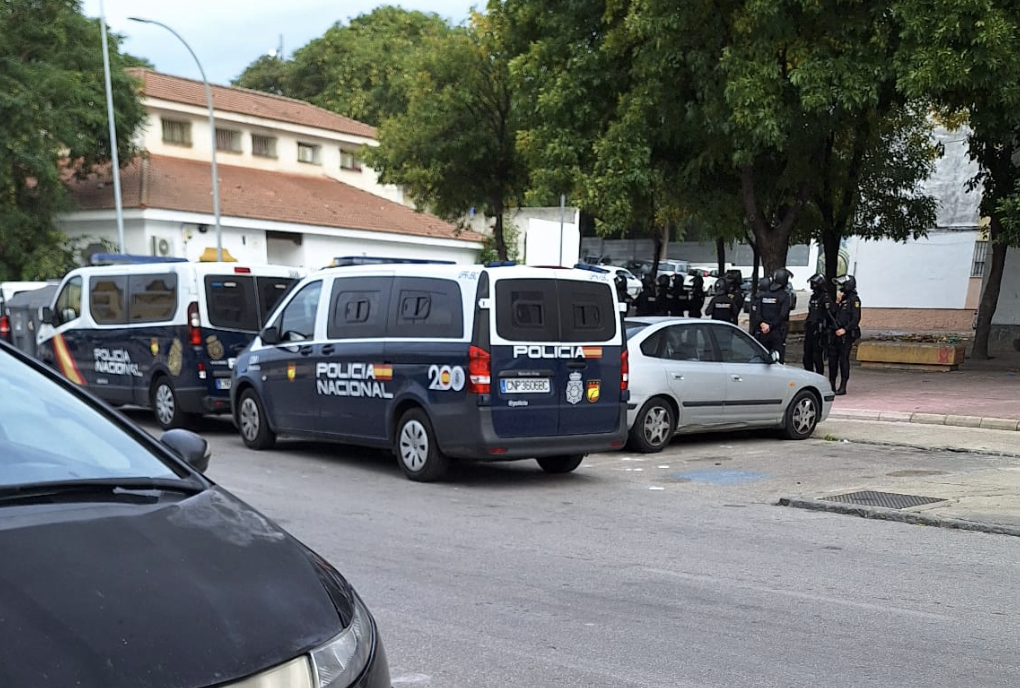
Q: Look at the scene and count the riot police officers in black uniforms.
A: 11